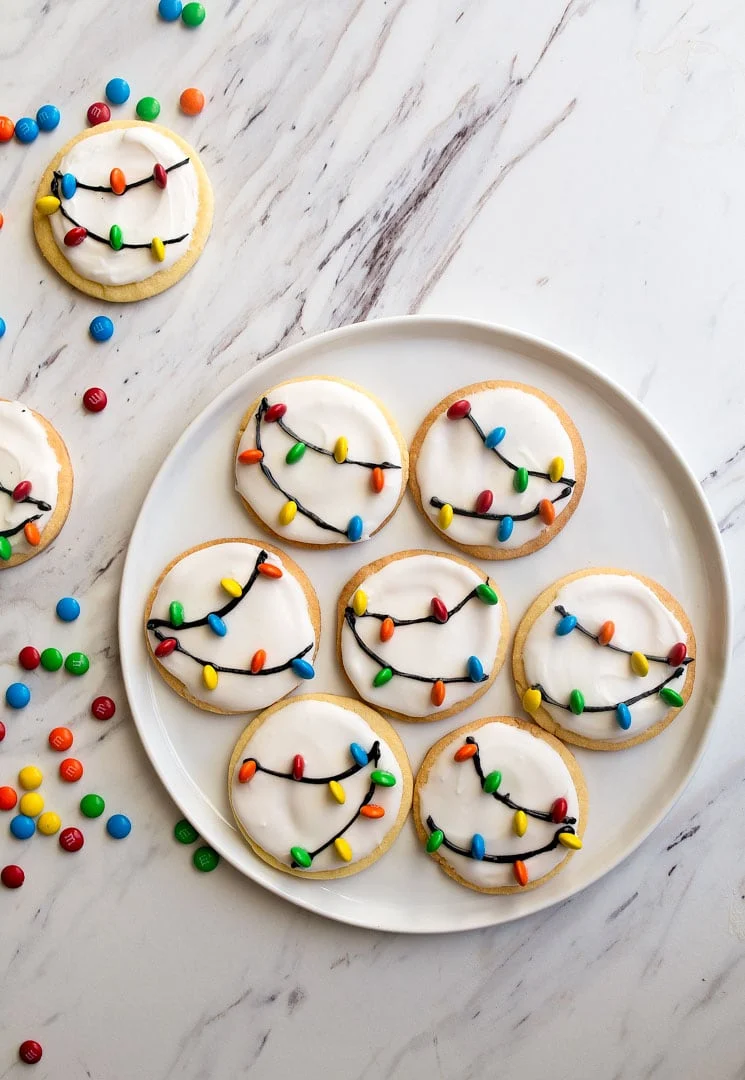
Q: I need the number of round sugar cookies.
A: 9